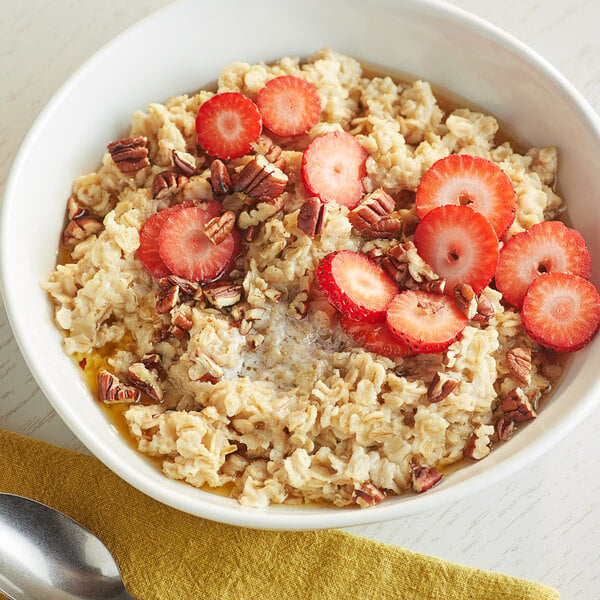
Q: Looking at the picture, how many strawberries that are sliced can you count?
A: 12